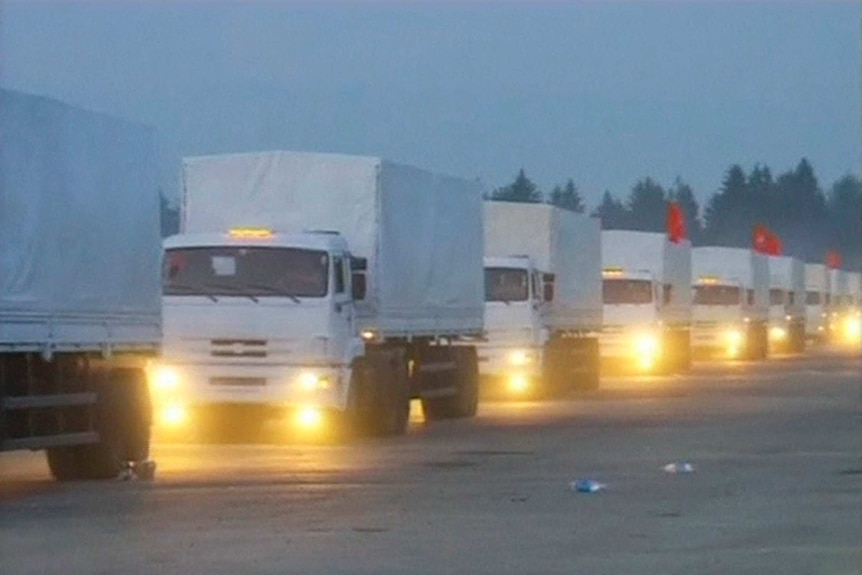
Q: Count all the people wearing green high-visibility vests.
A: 0